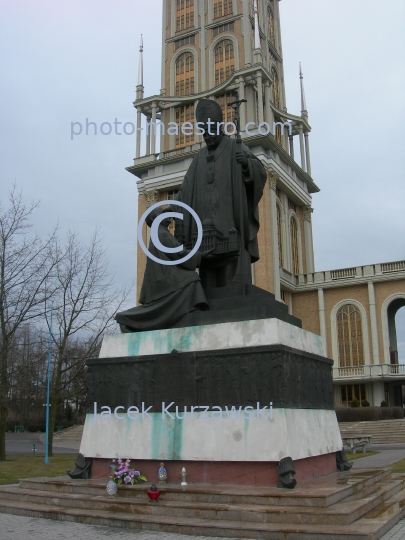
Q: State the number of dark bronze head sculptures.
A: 3